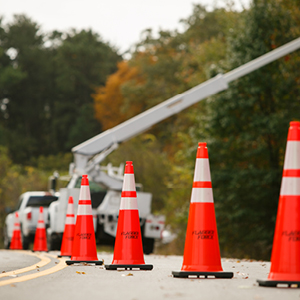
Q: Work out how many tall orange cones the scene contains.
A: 7